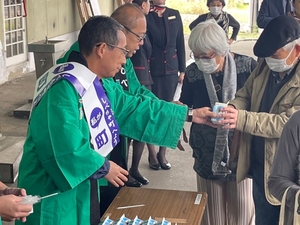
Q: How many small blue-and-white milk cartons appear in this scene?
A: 6